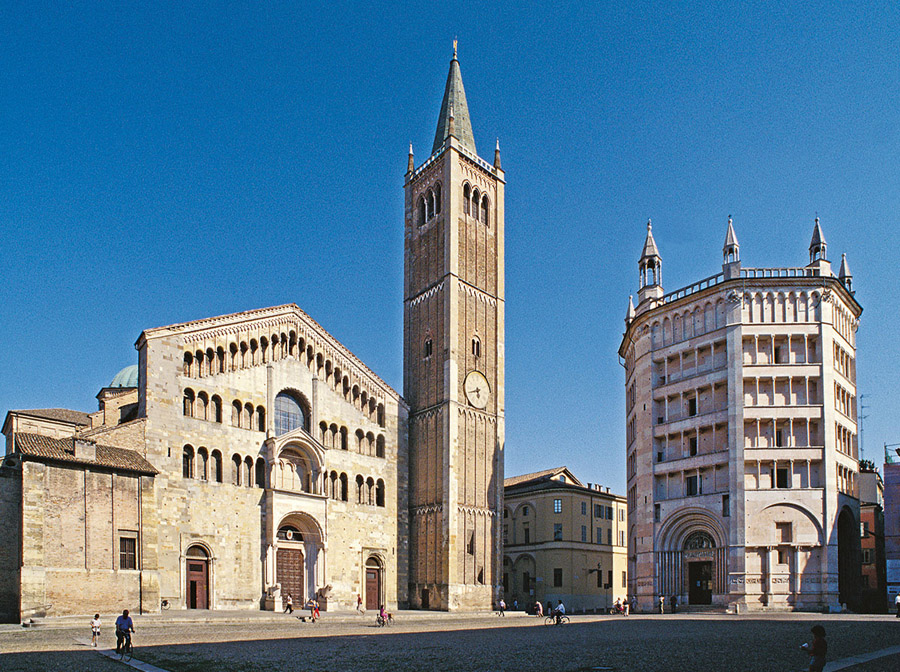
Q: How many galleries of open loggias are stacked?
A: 4